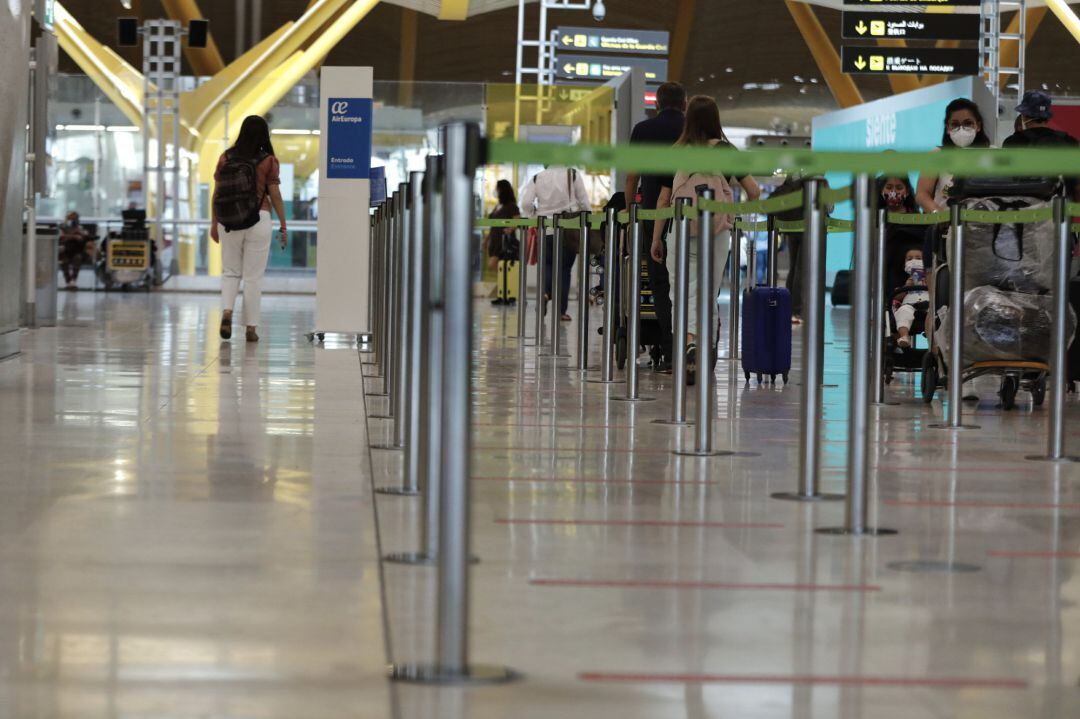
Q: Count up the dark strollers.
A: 1